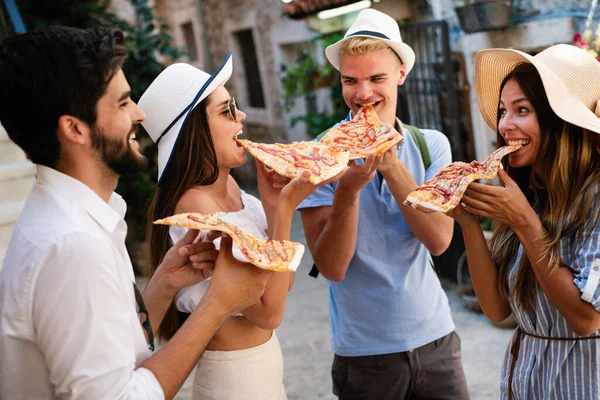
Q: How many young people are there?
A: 4